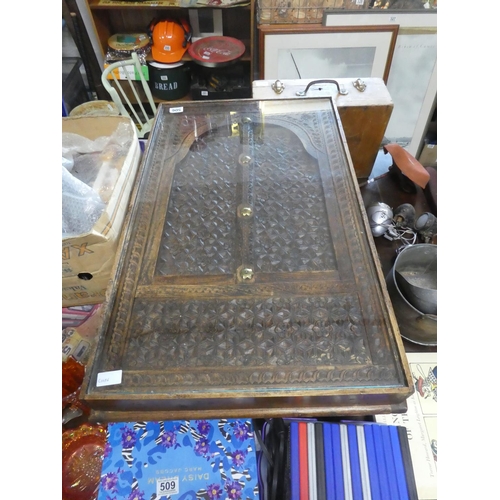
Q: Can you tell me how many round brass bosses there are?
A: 4